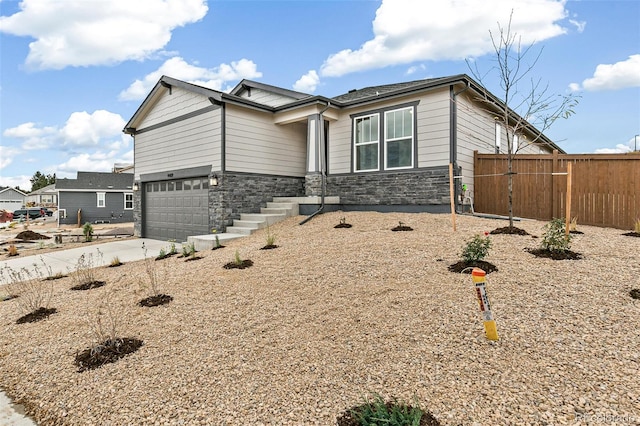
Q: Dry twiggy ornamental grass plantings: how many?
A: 4